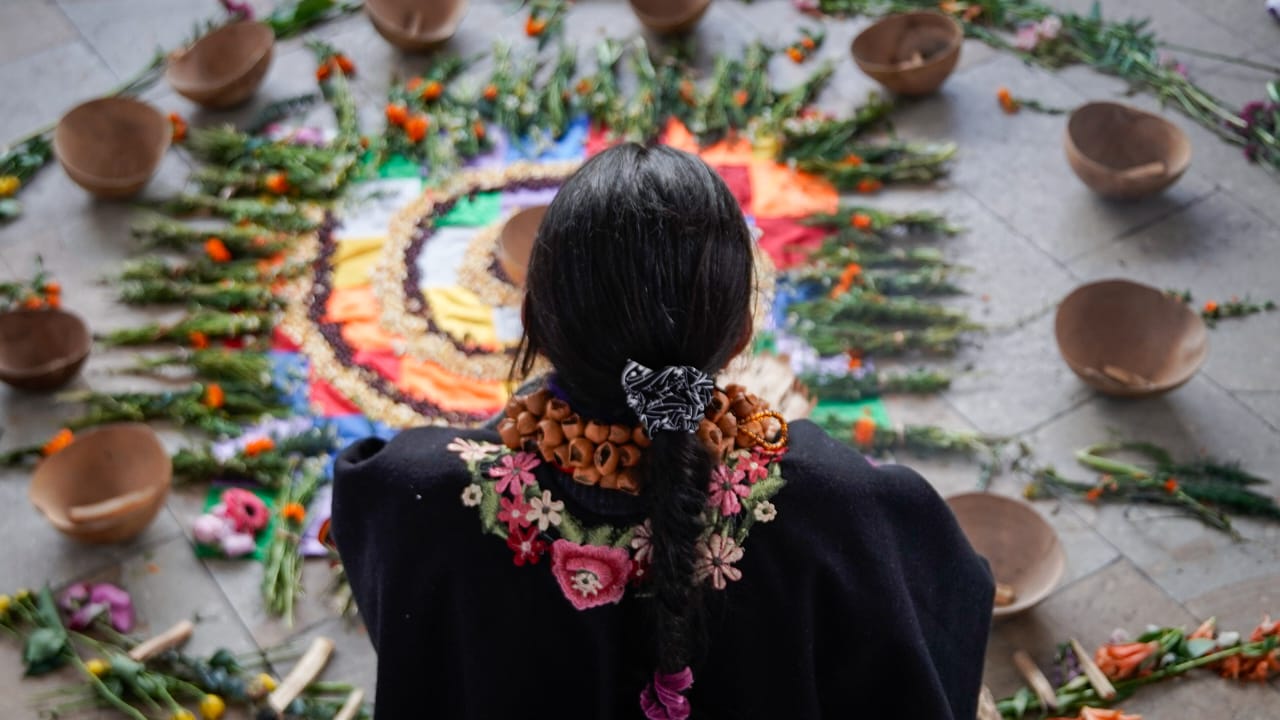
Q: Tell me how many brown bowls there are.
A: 11